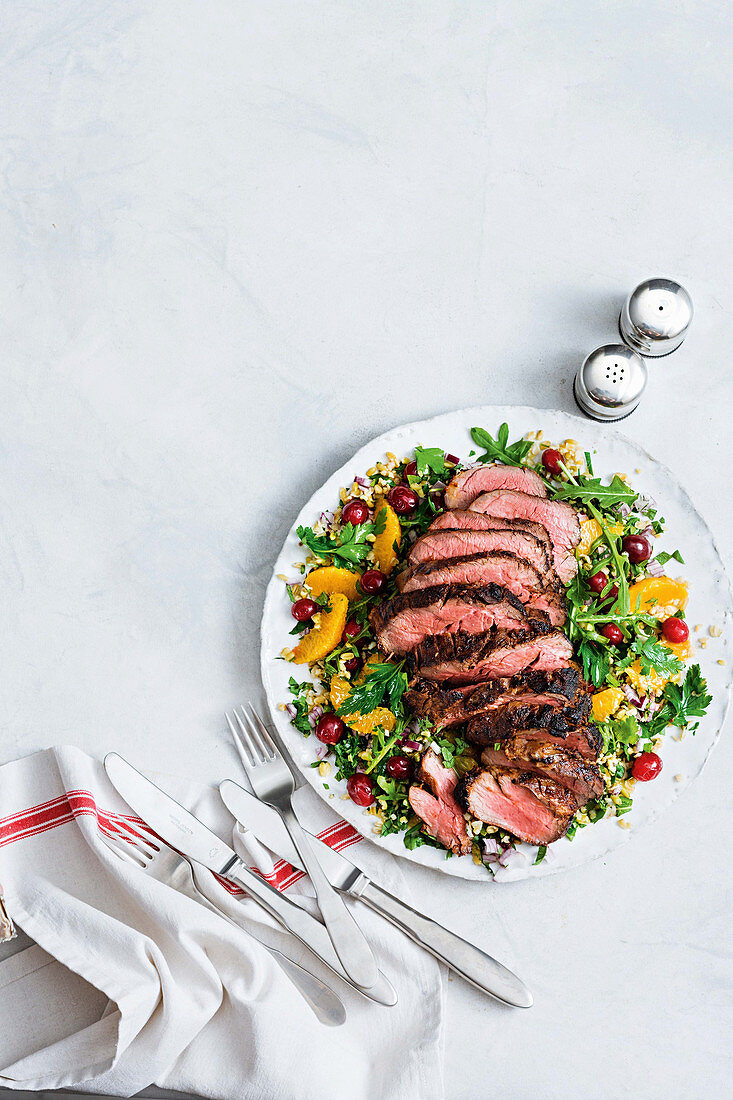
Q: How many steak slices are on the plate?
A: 12